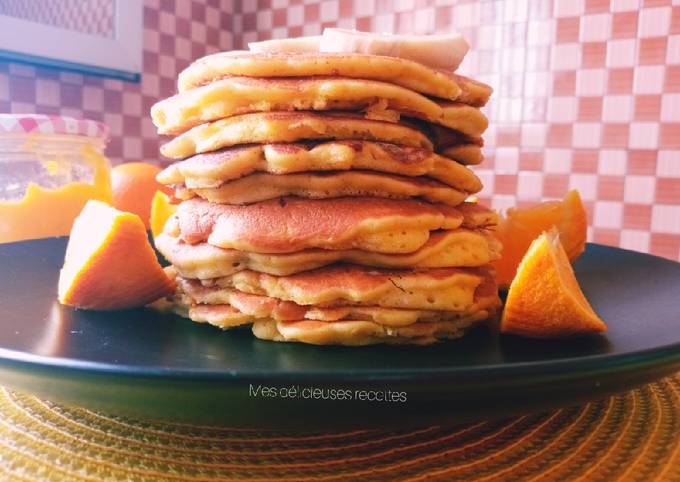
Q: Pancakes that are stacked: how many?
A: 10